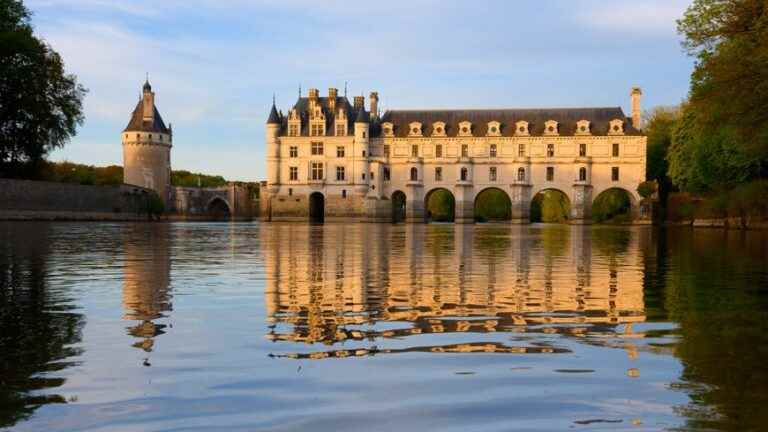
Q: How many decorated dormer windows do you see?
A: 12